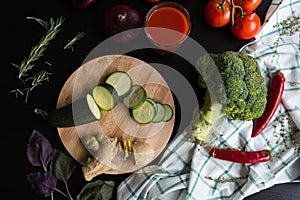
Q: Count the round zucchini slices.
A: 7